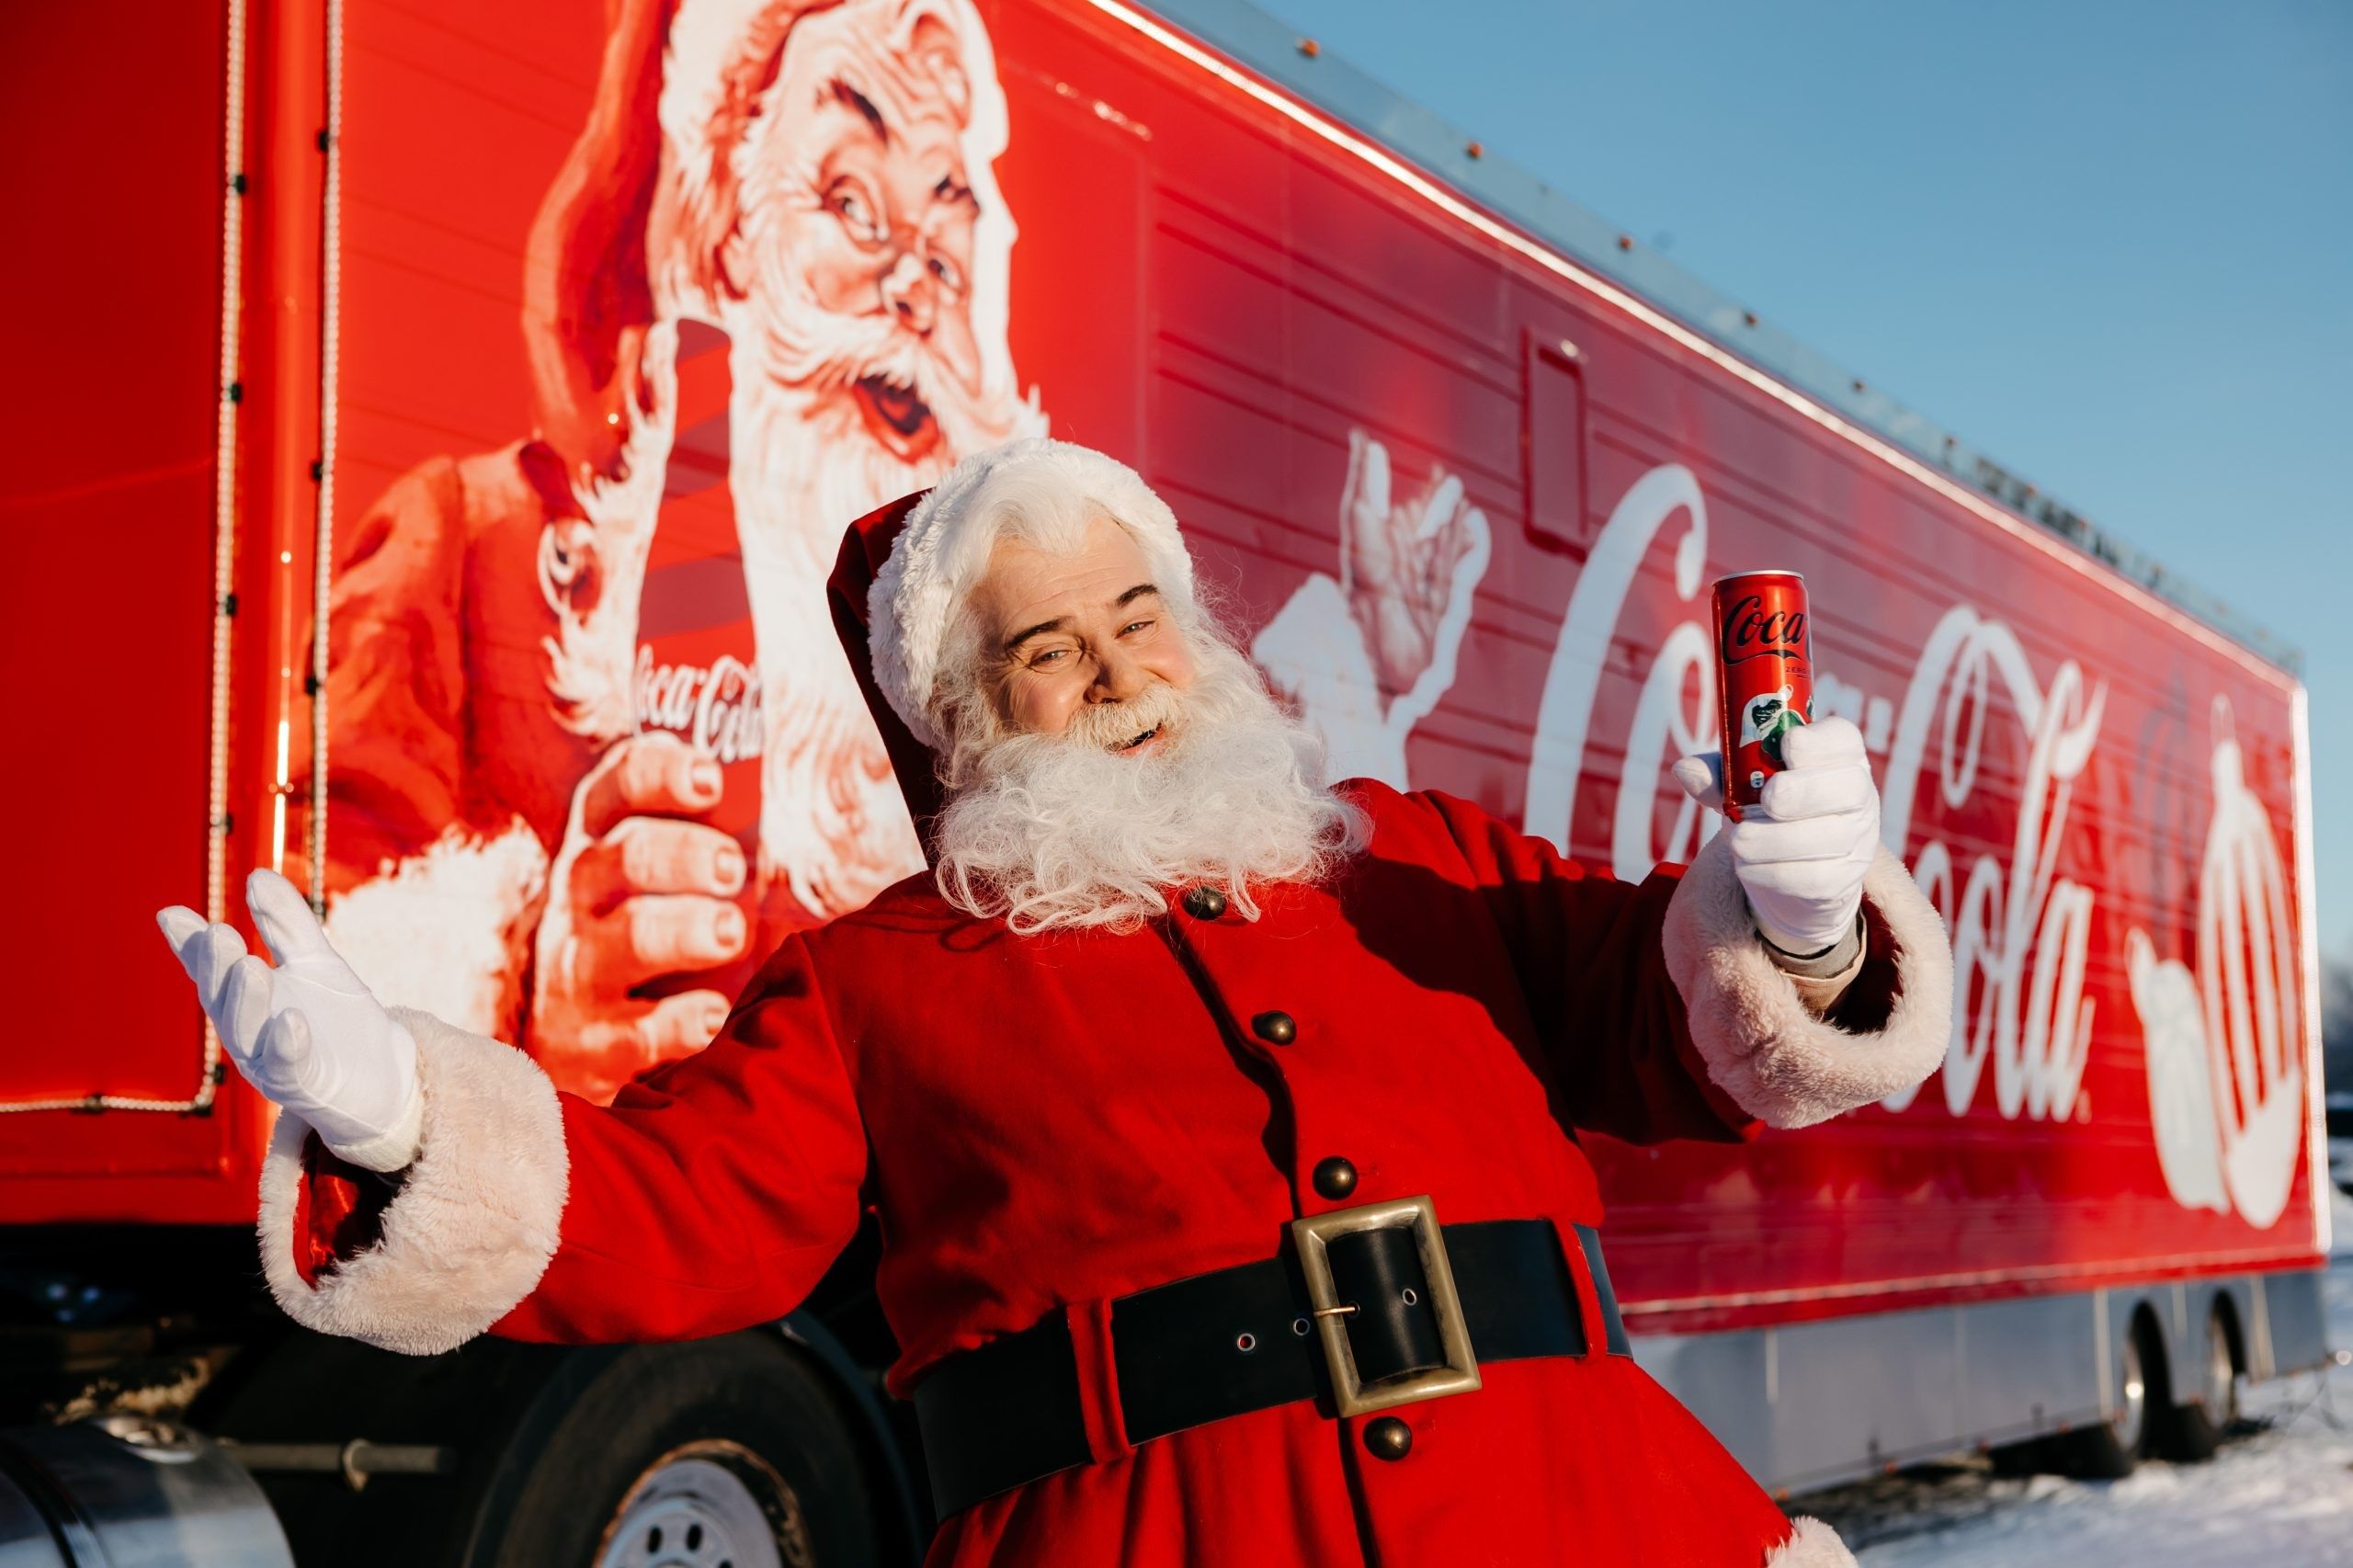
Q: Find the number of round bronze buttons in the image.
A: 4